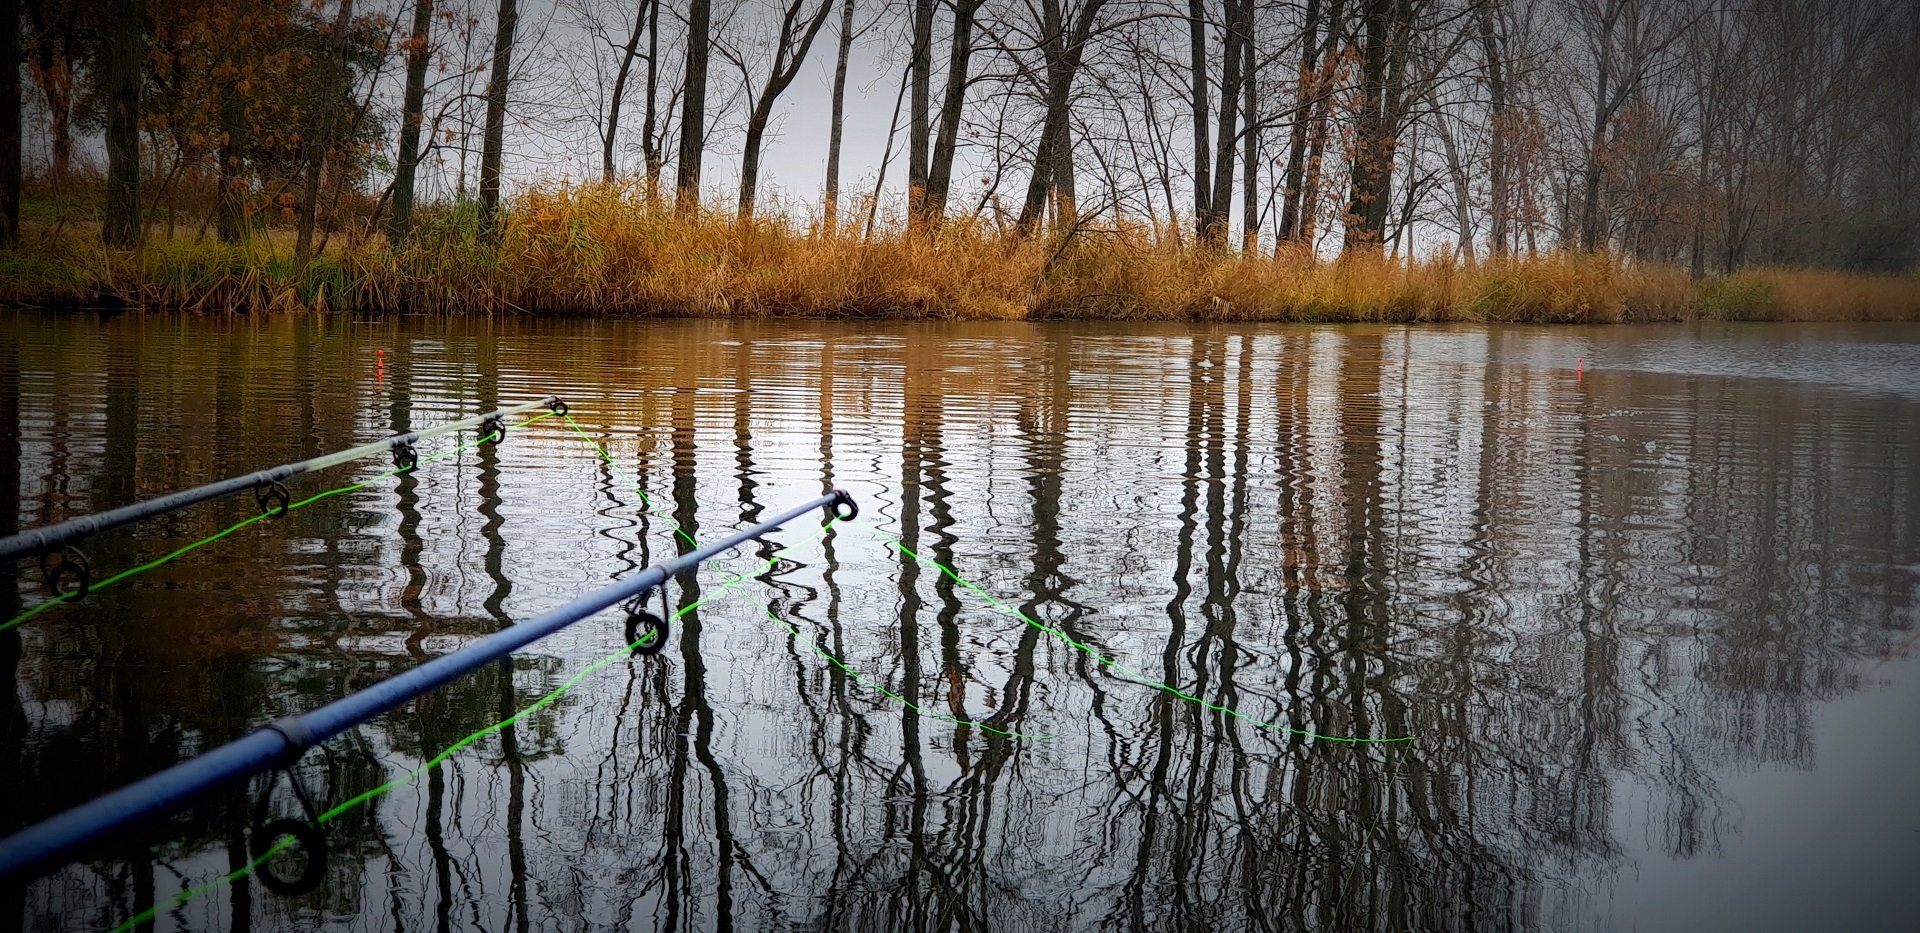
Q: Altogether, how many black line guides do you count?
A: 8